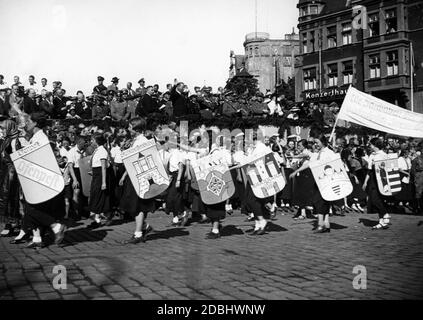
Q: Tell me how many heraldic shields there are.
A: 6